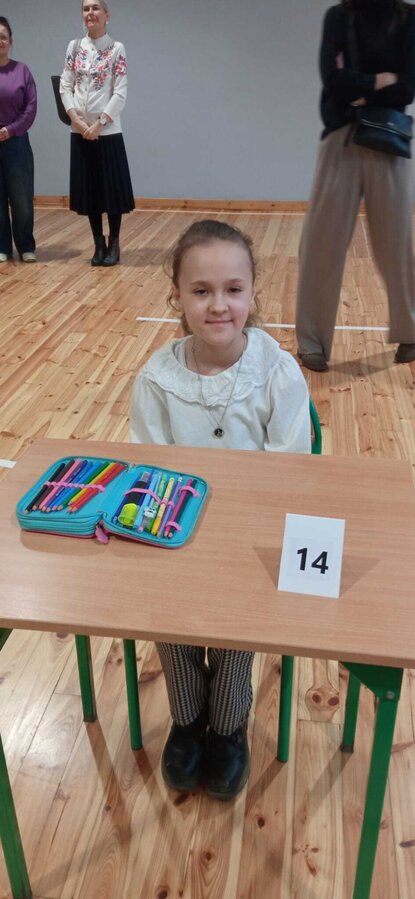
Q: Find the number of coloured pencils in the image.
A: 12